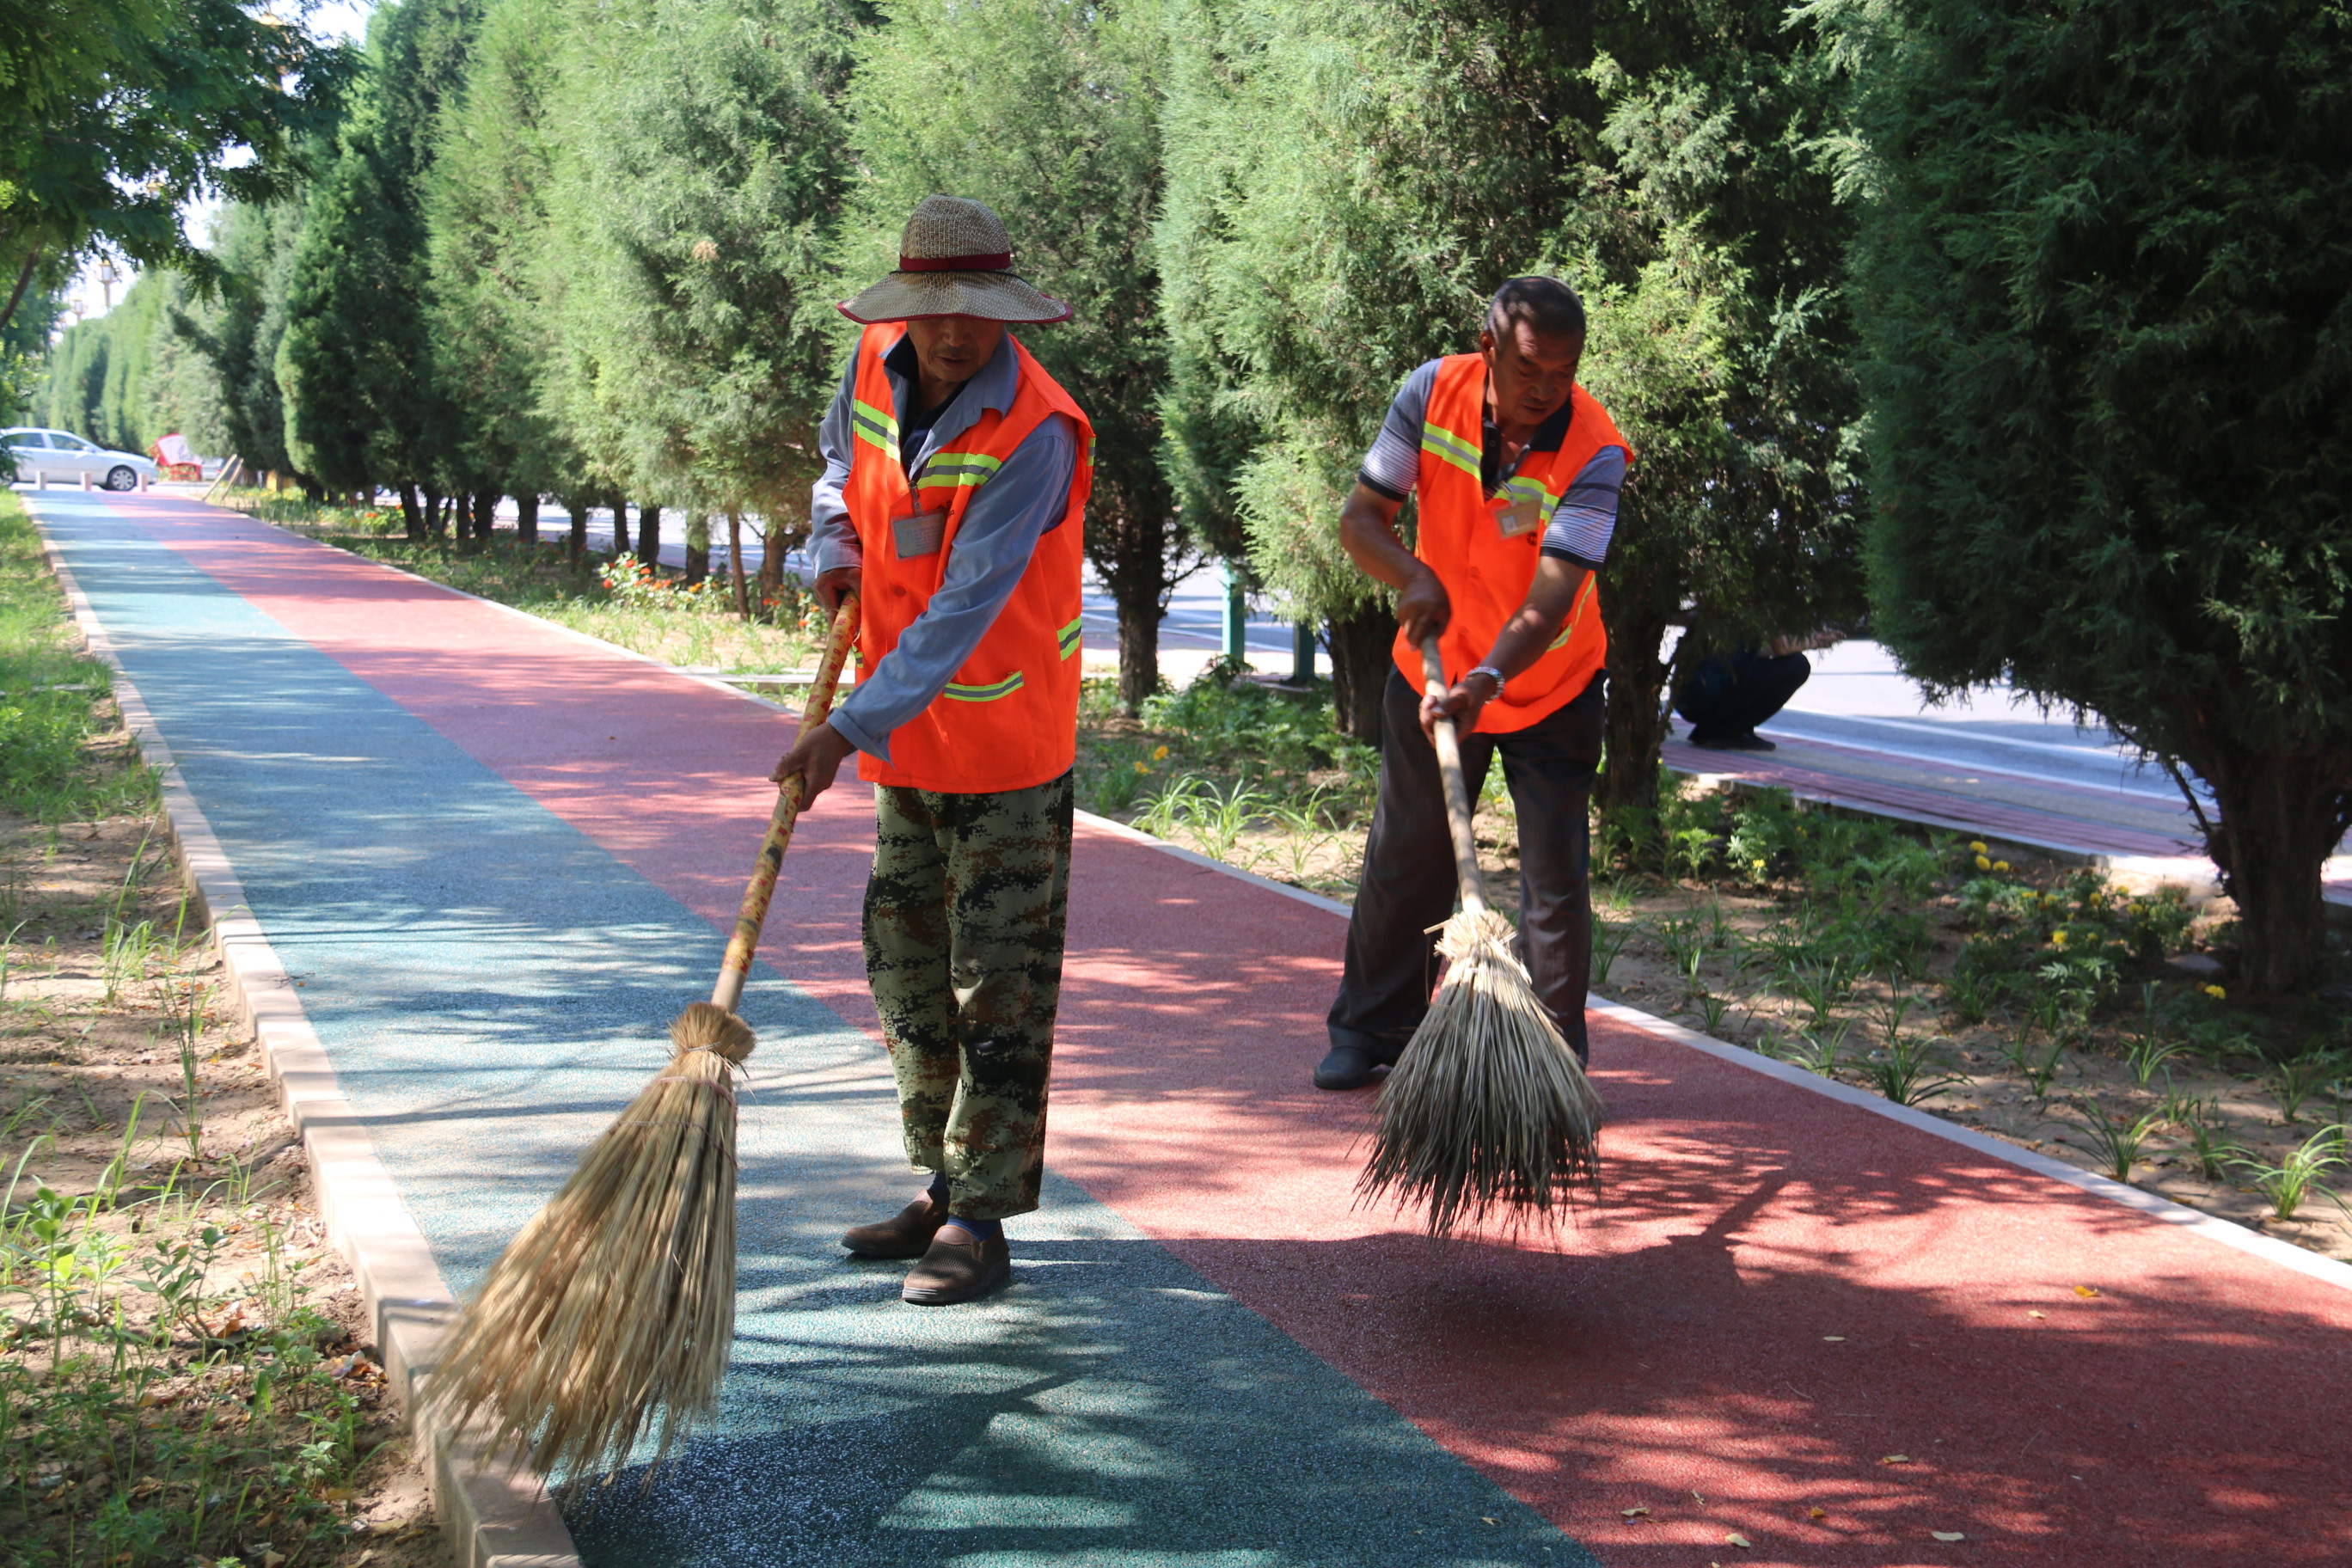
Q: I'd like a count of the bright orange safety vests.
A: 2